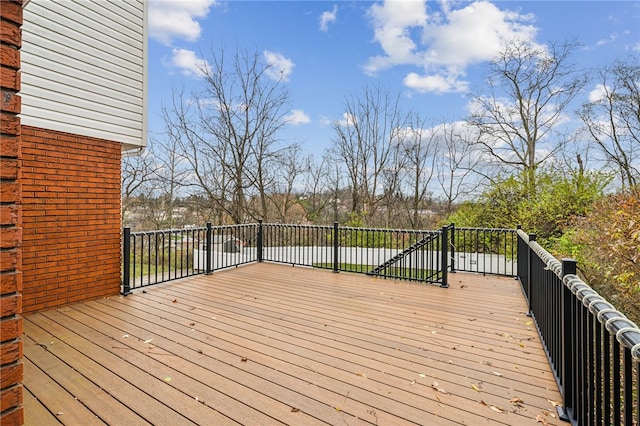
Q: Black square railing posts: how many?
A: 9